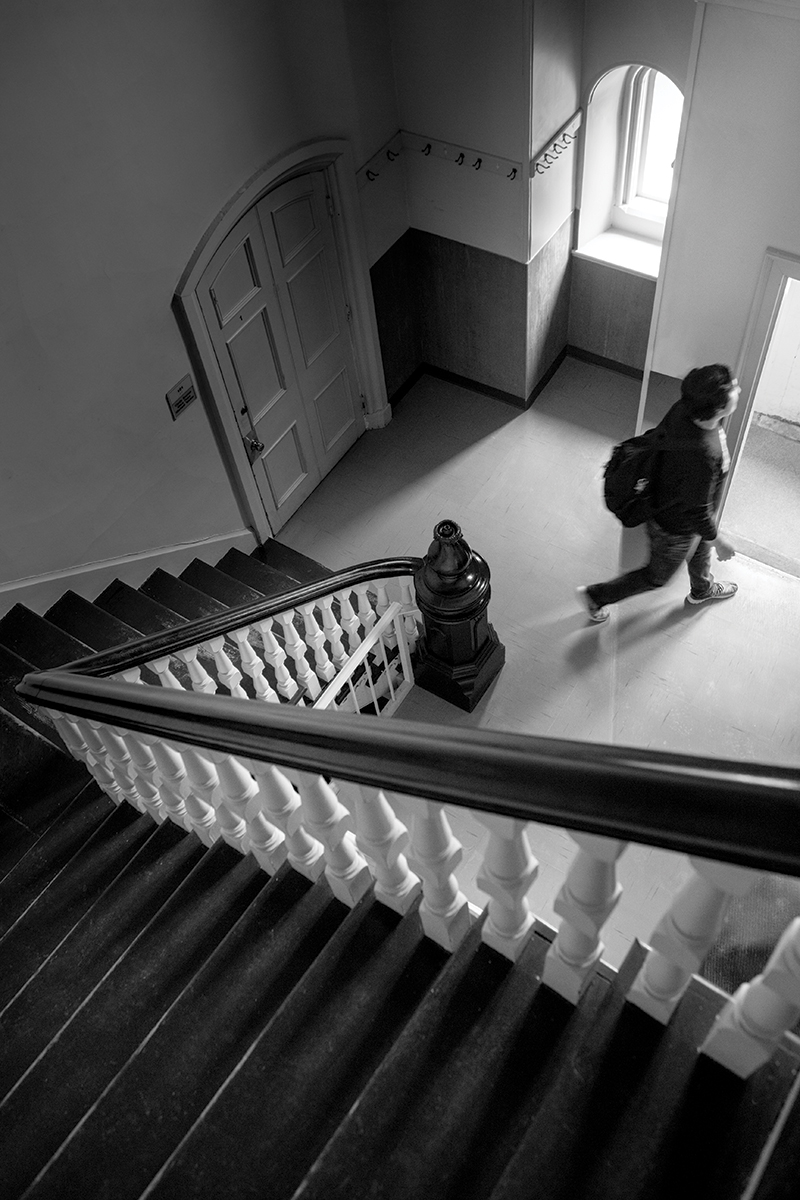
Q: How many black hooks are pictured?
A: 10